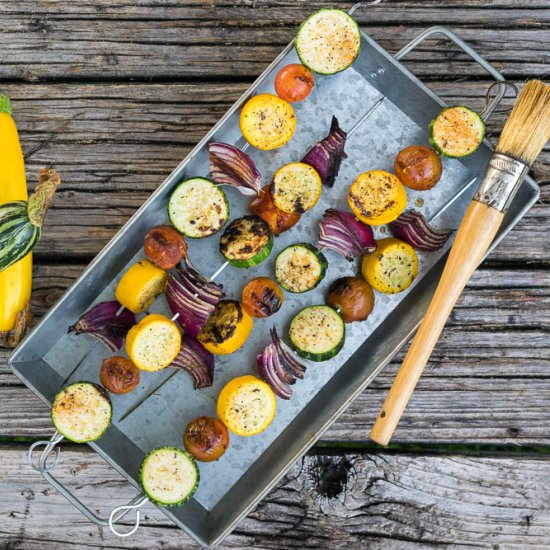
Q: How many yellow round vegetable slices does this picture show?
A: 8